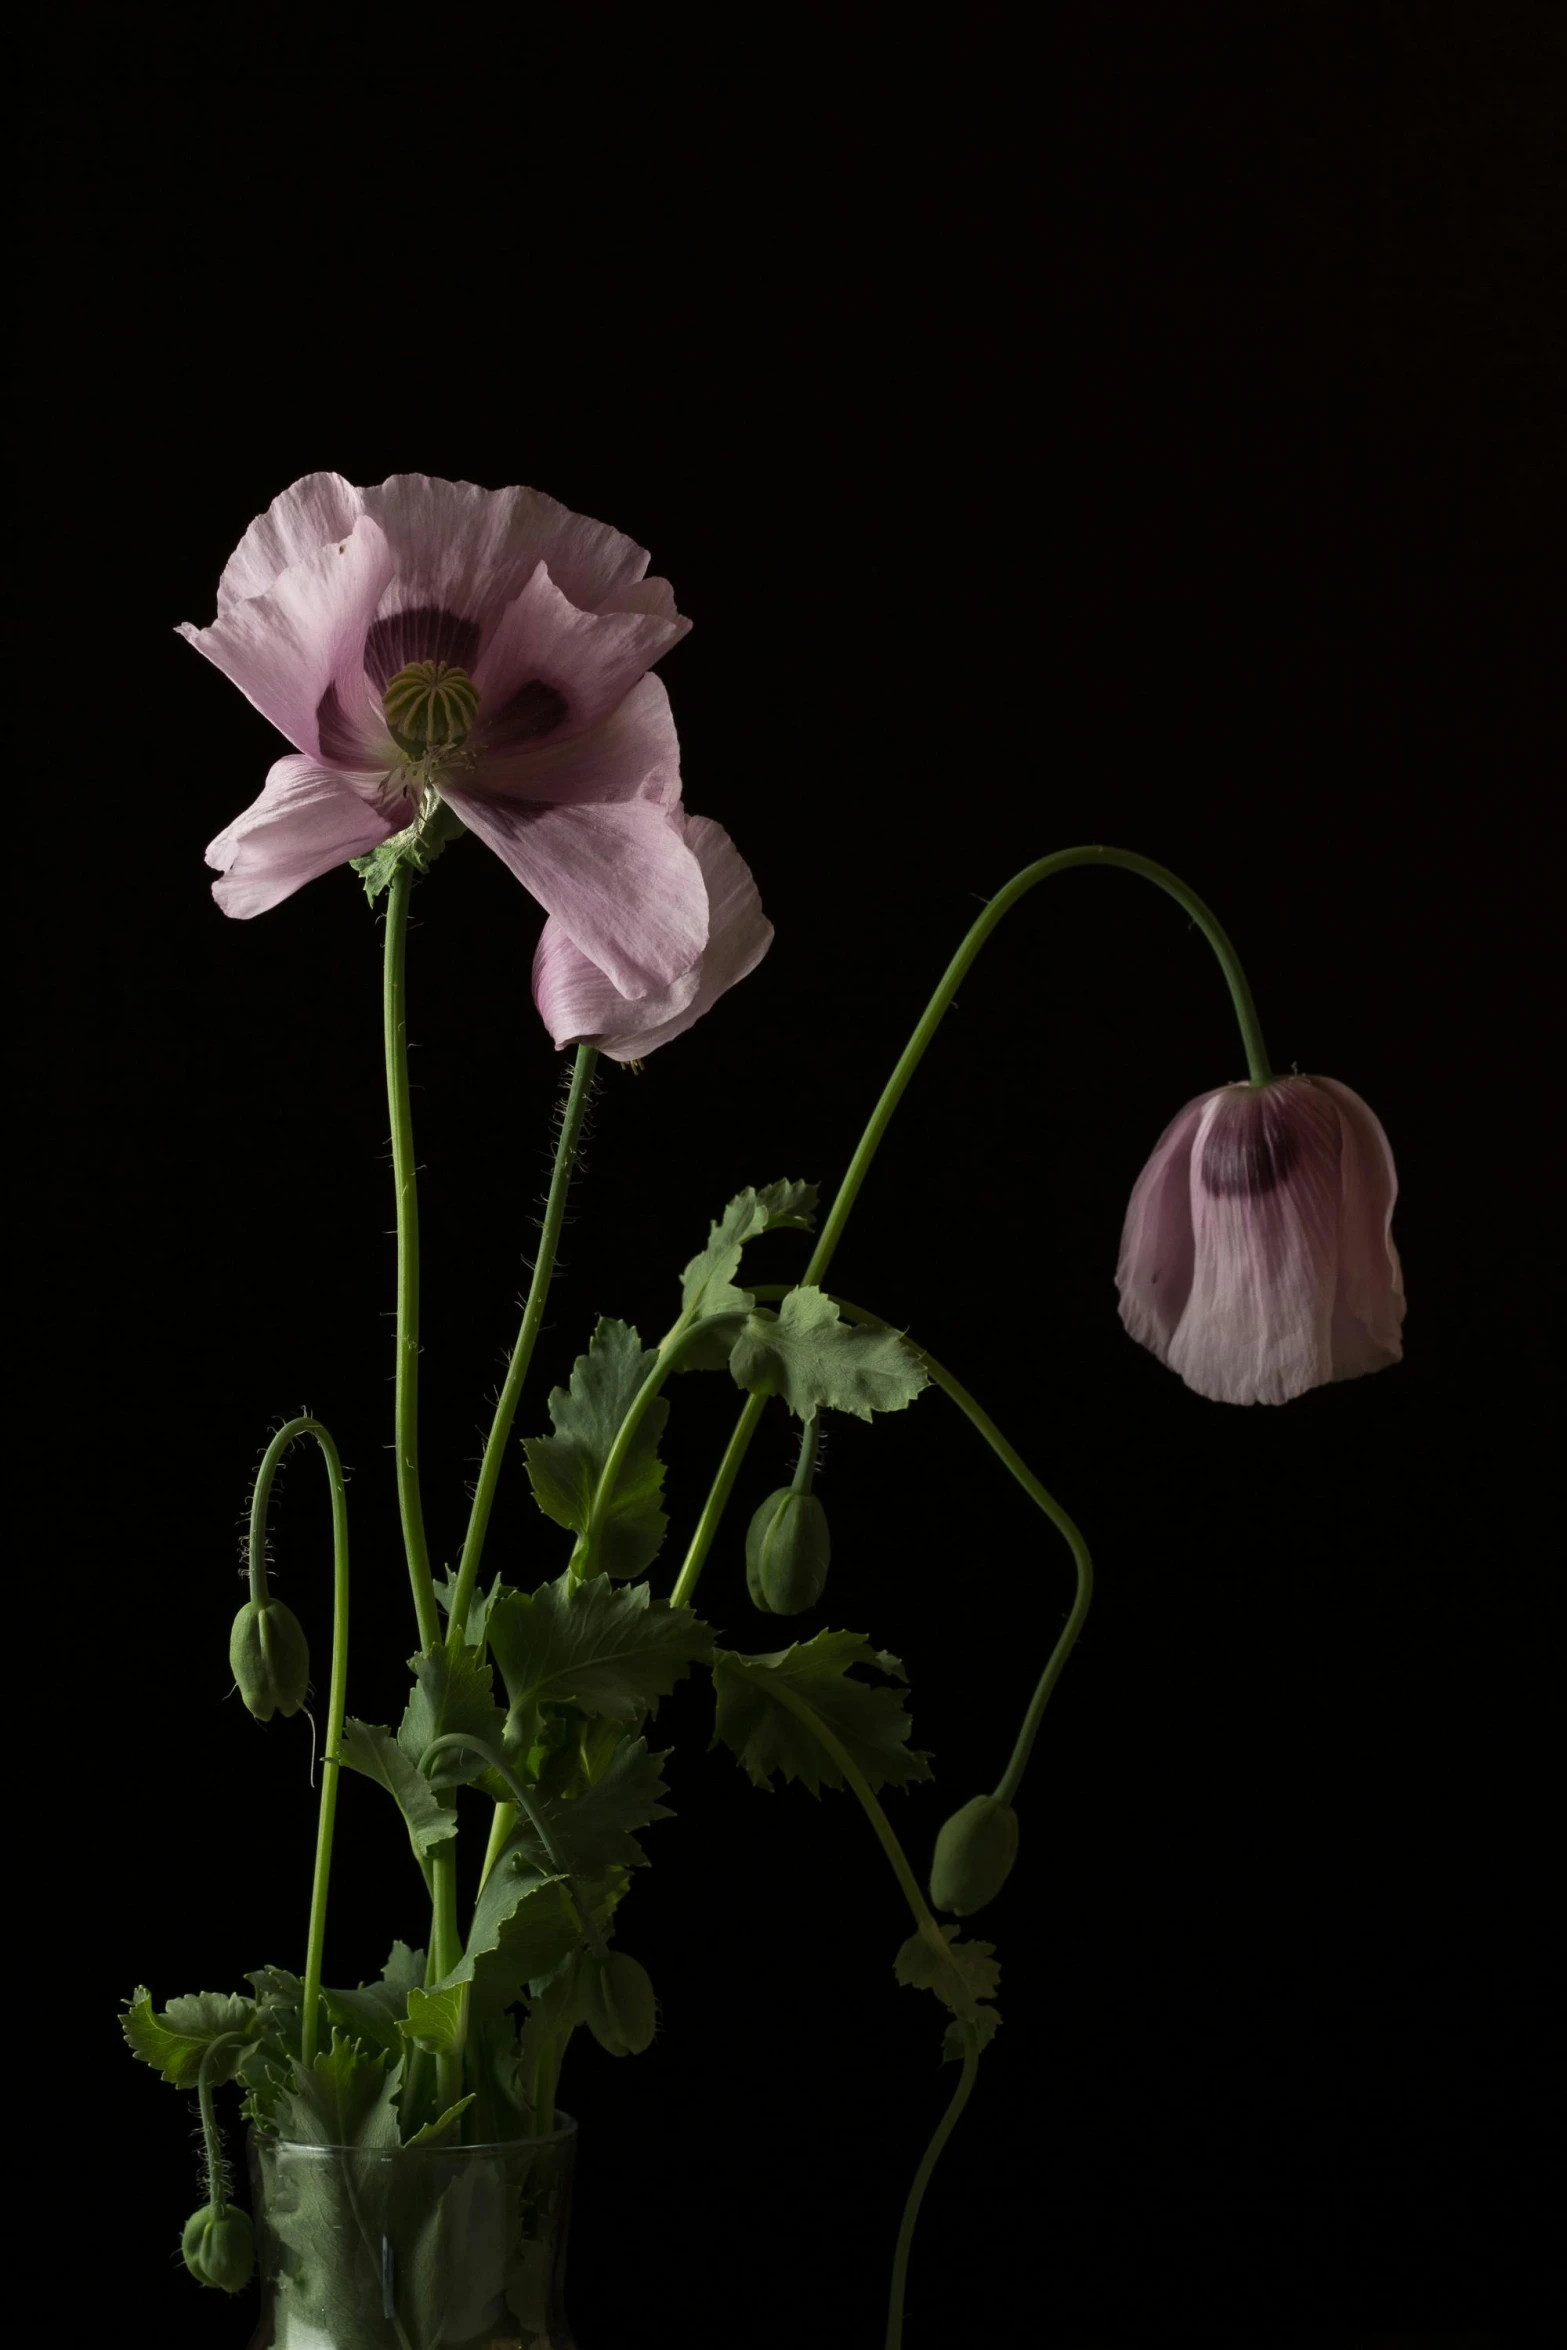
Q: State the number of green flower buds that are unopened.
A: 5